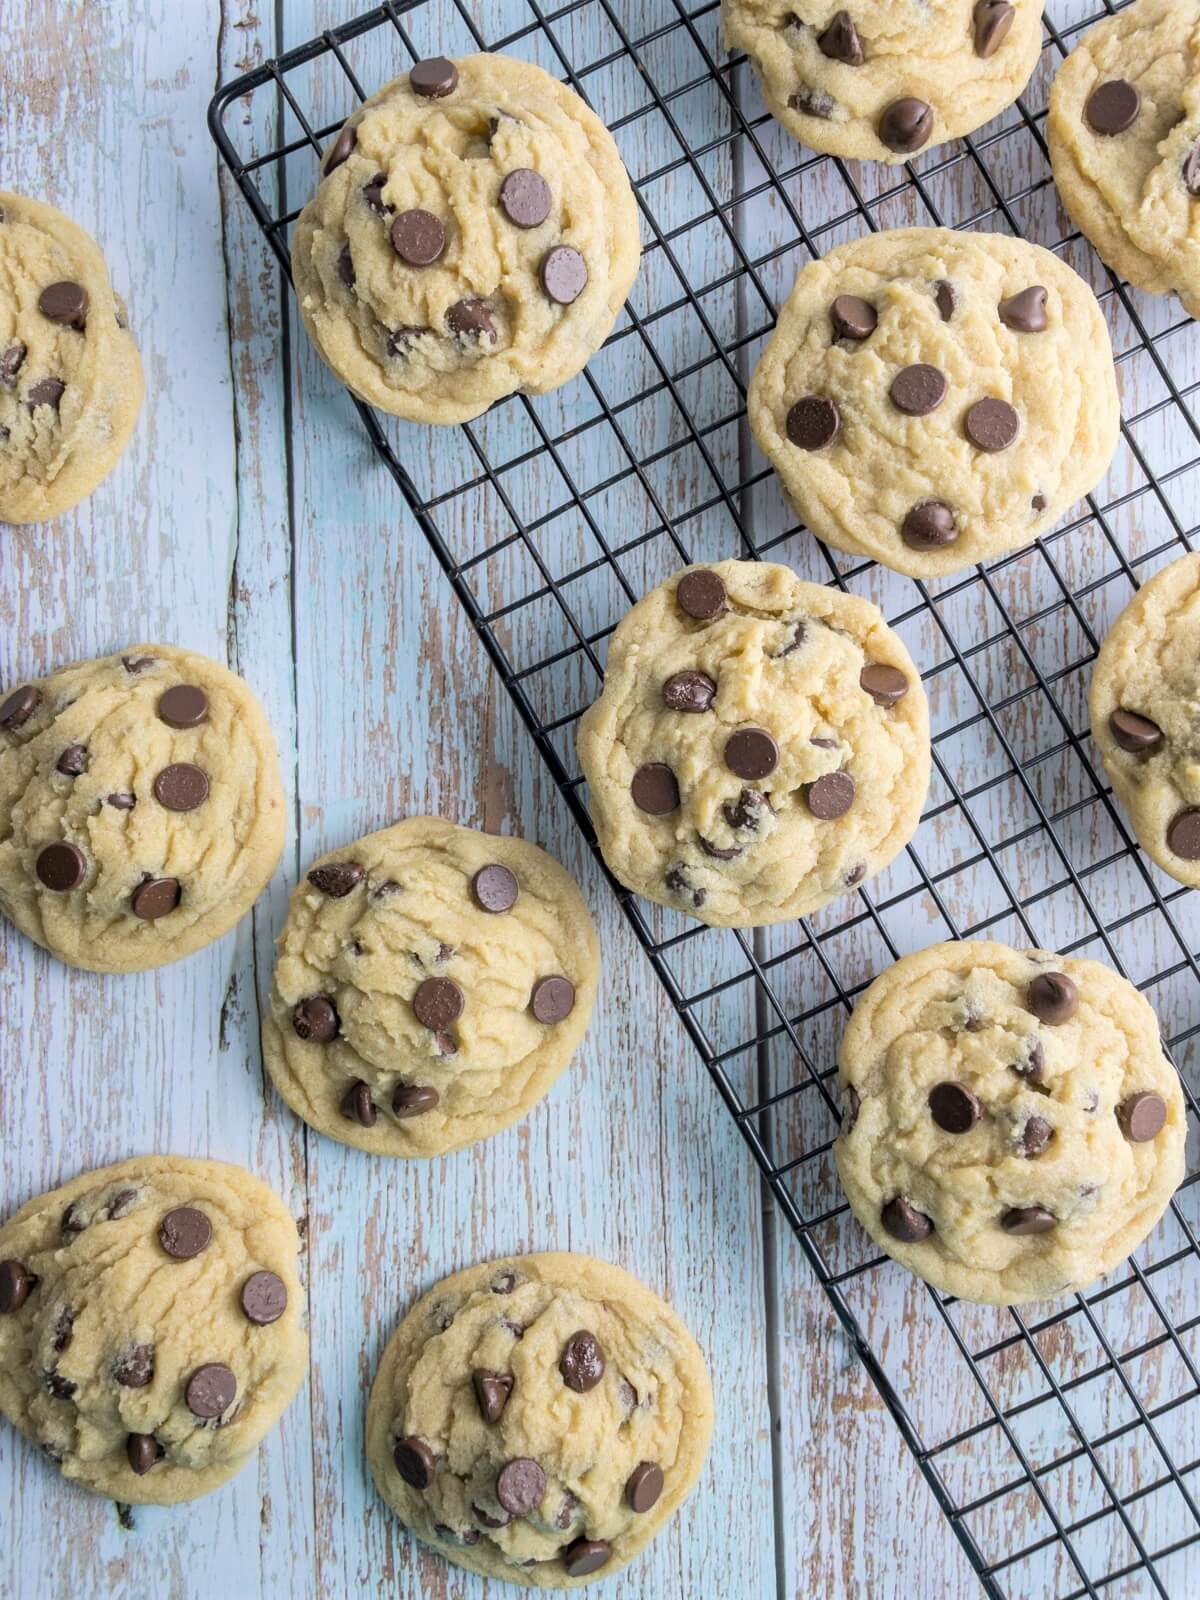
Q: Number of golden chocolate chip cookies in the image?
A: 12